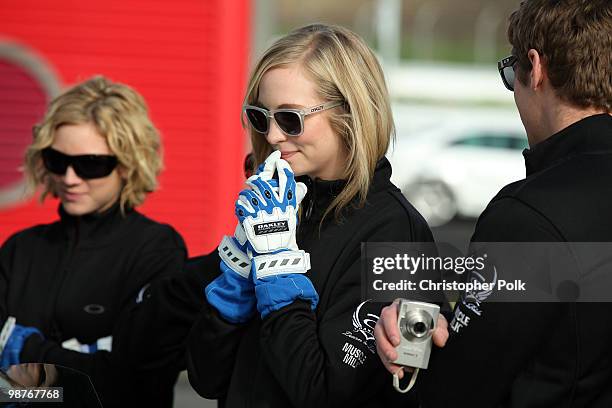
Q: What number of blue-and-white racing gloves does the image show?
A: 4